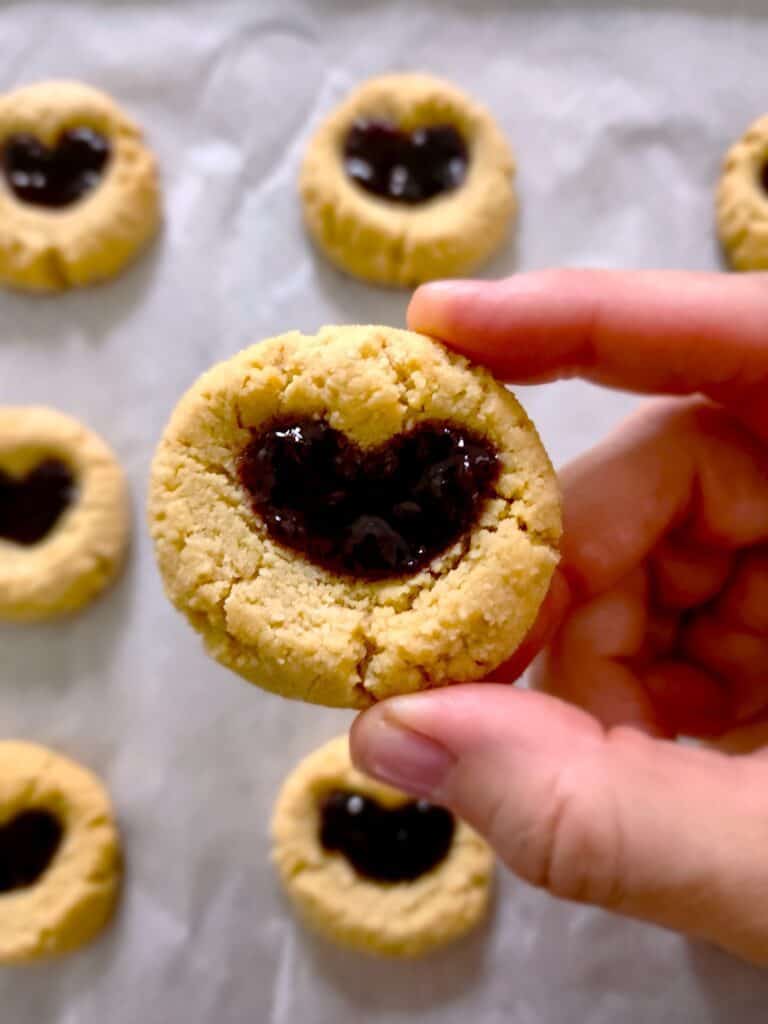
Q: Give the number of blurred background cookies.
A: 6